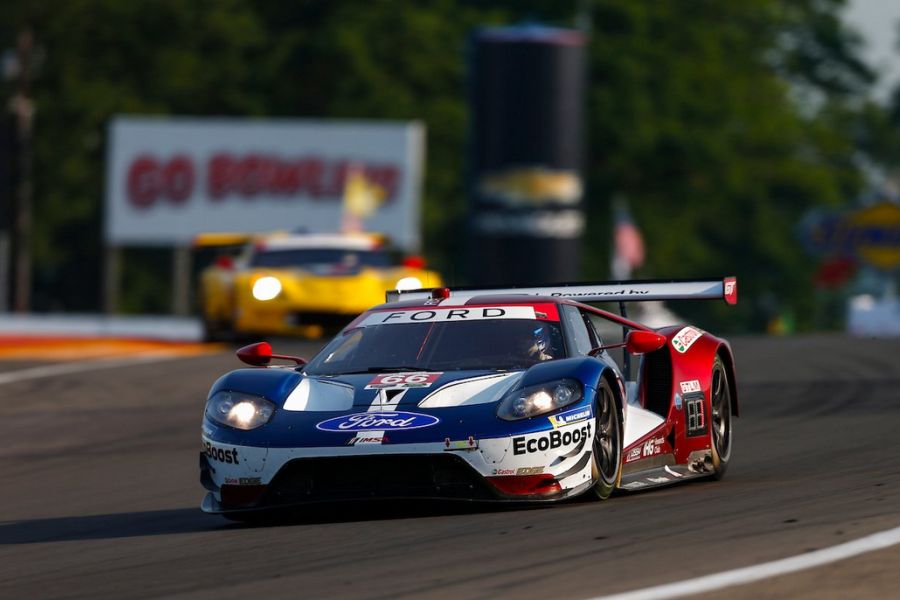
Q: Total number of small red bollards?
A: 0